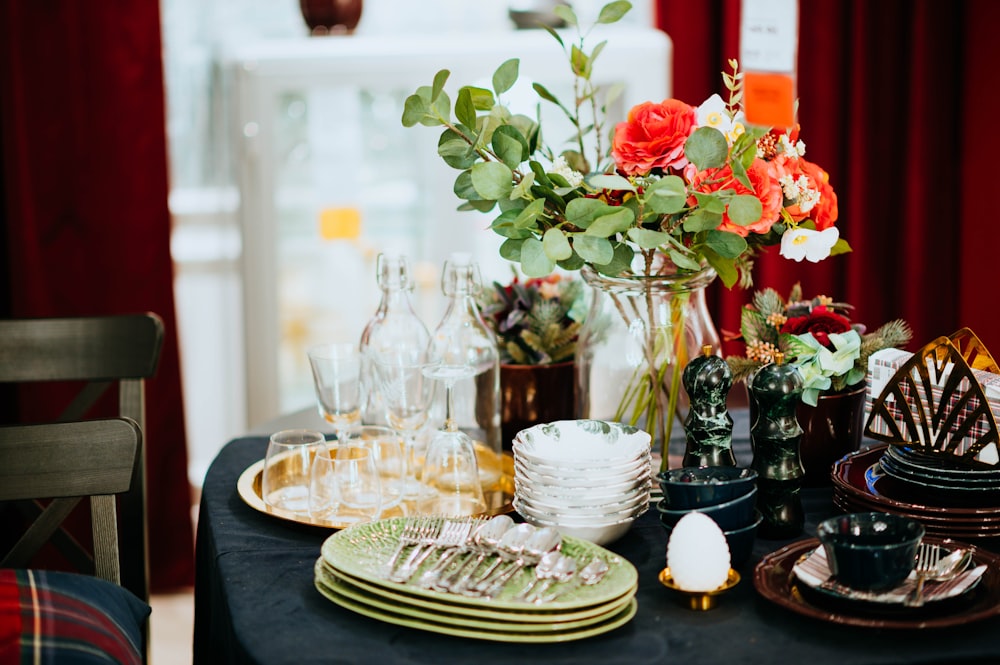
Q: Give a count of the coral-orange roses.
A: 3